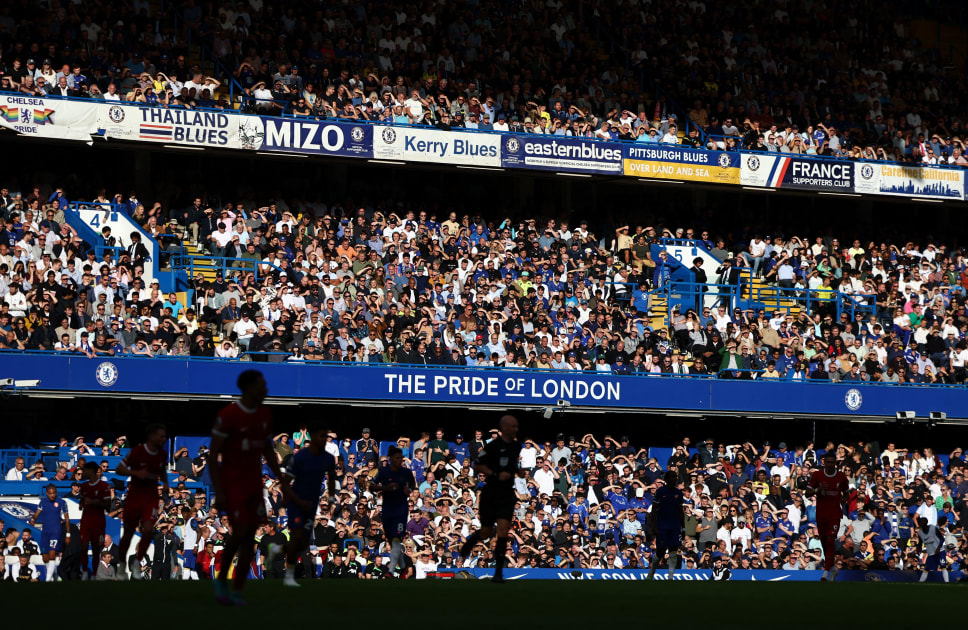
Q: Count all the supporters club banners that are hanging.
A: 8